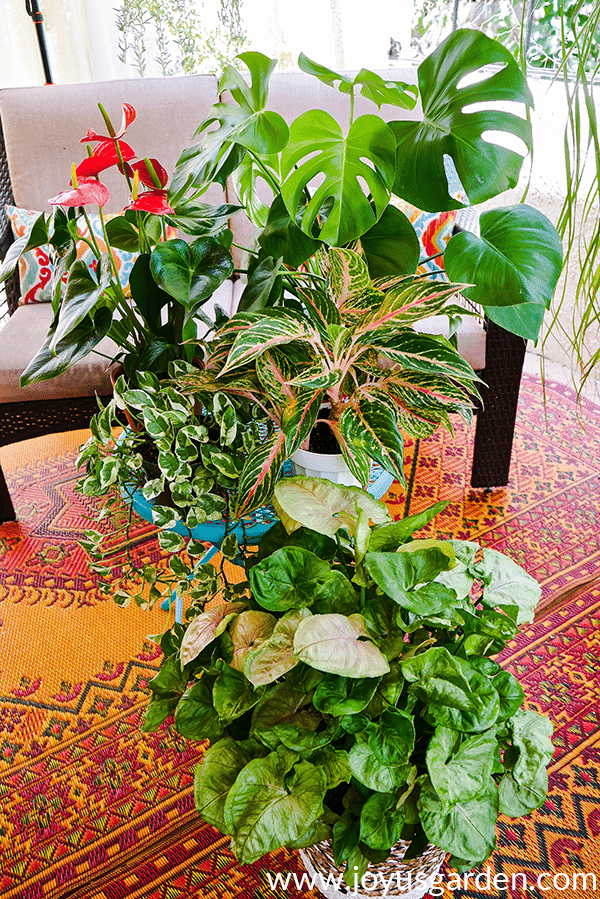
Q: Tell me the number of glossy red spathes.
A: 5